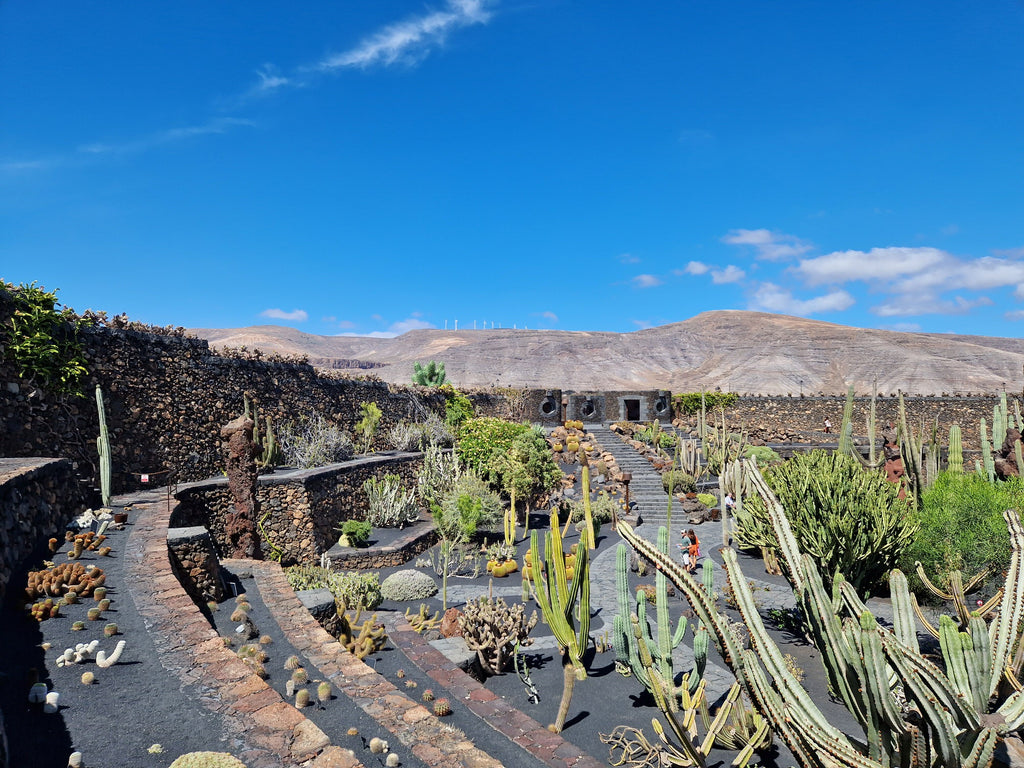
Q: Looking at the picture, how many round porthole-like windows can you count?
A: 3